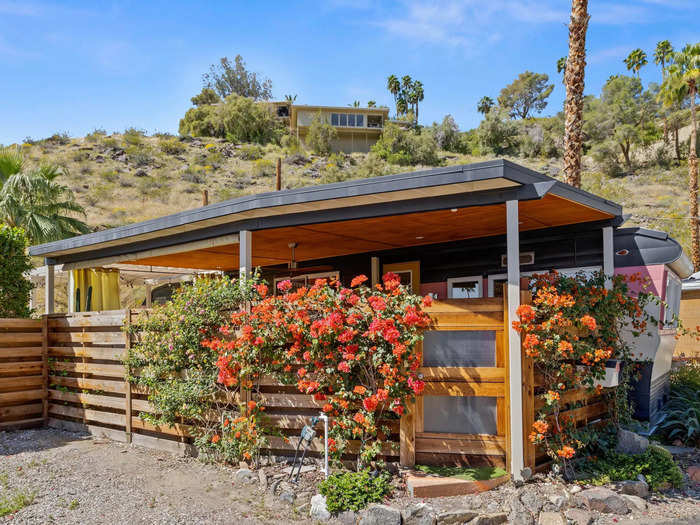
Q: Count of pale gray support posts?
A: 4